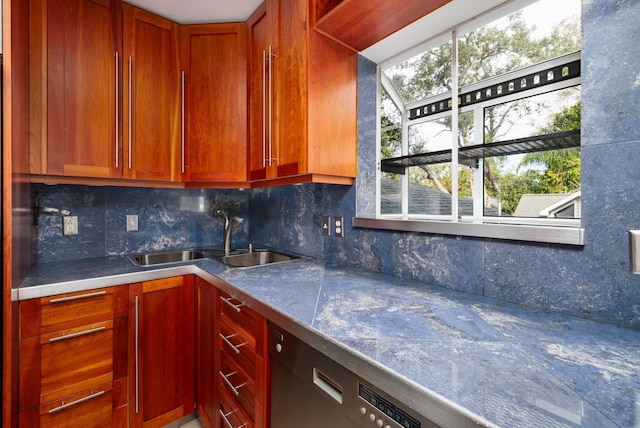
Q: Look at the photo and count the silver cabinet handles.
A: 13